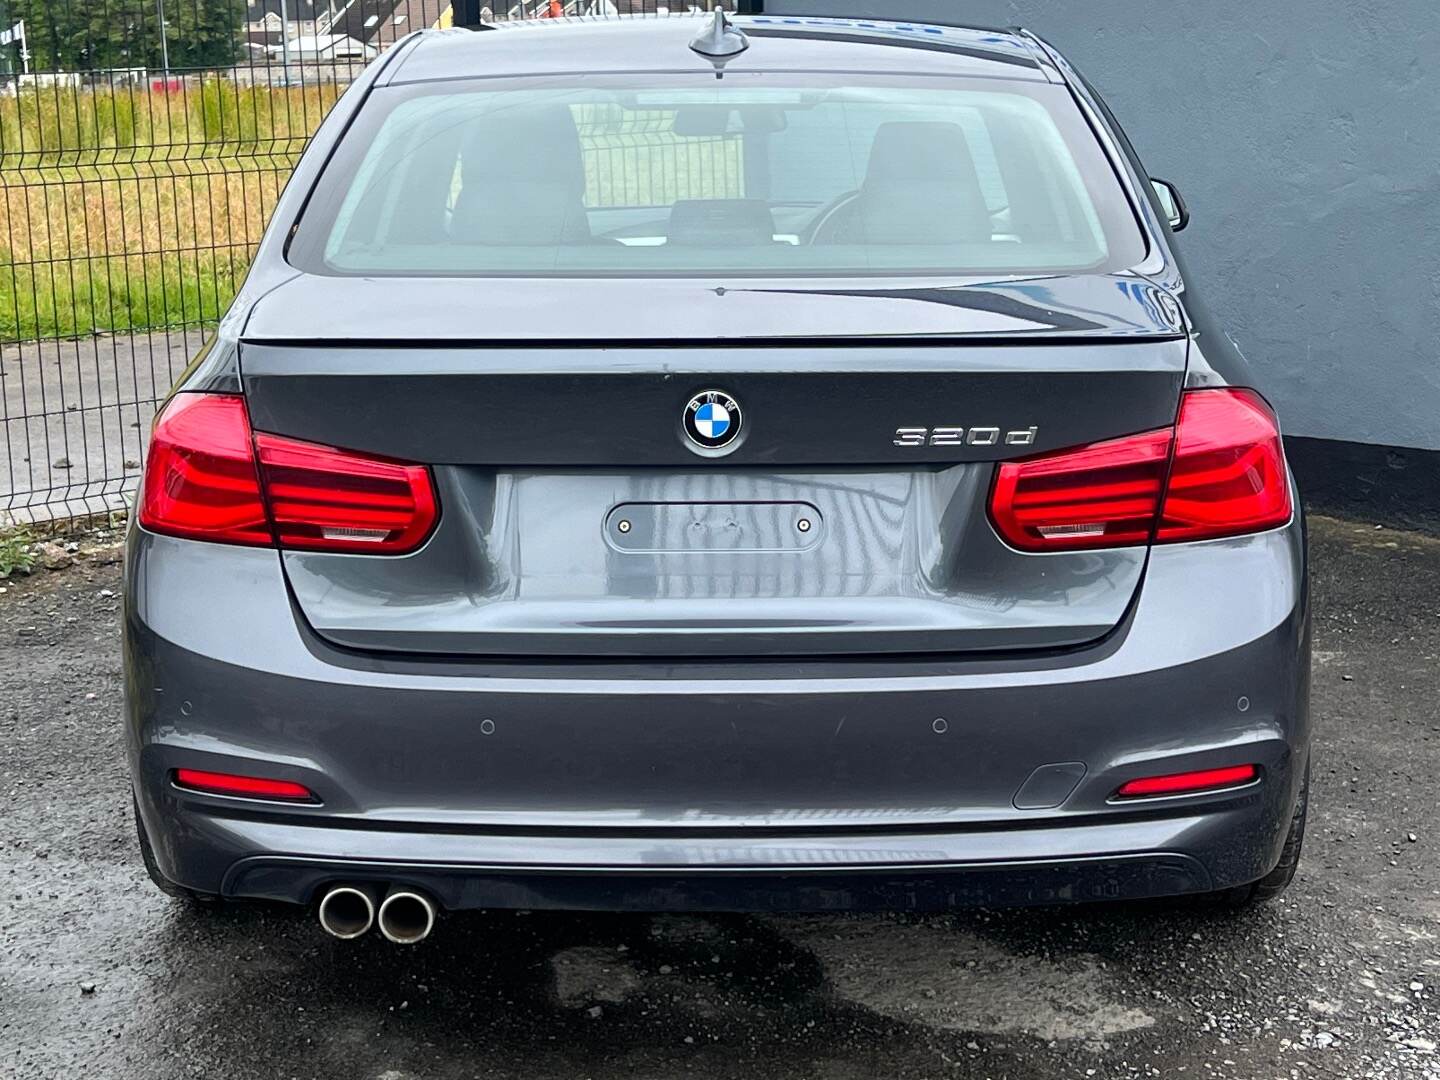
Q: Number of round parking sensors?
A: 4